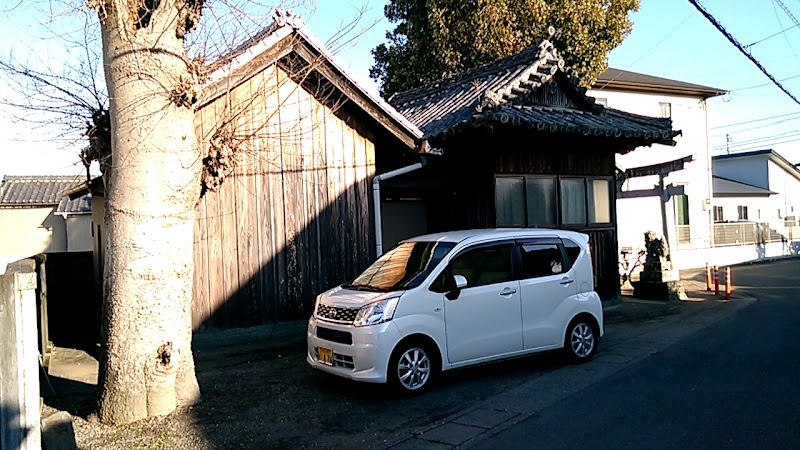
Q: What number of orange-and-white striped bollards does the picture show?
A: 3